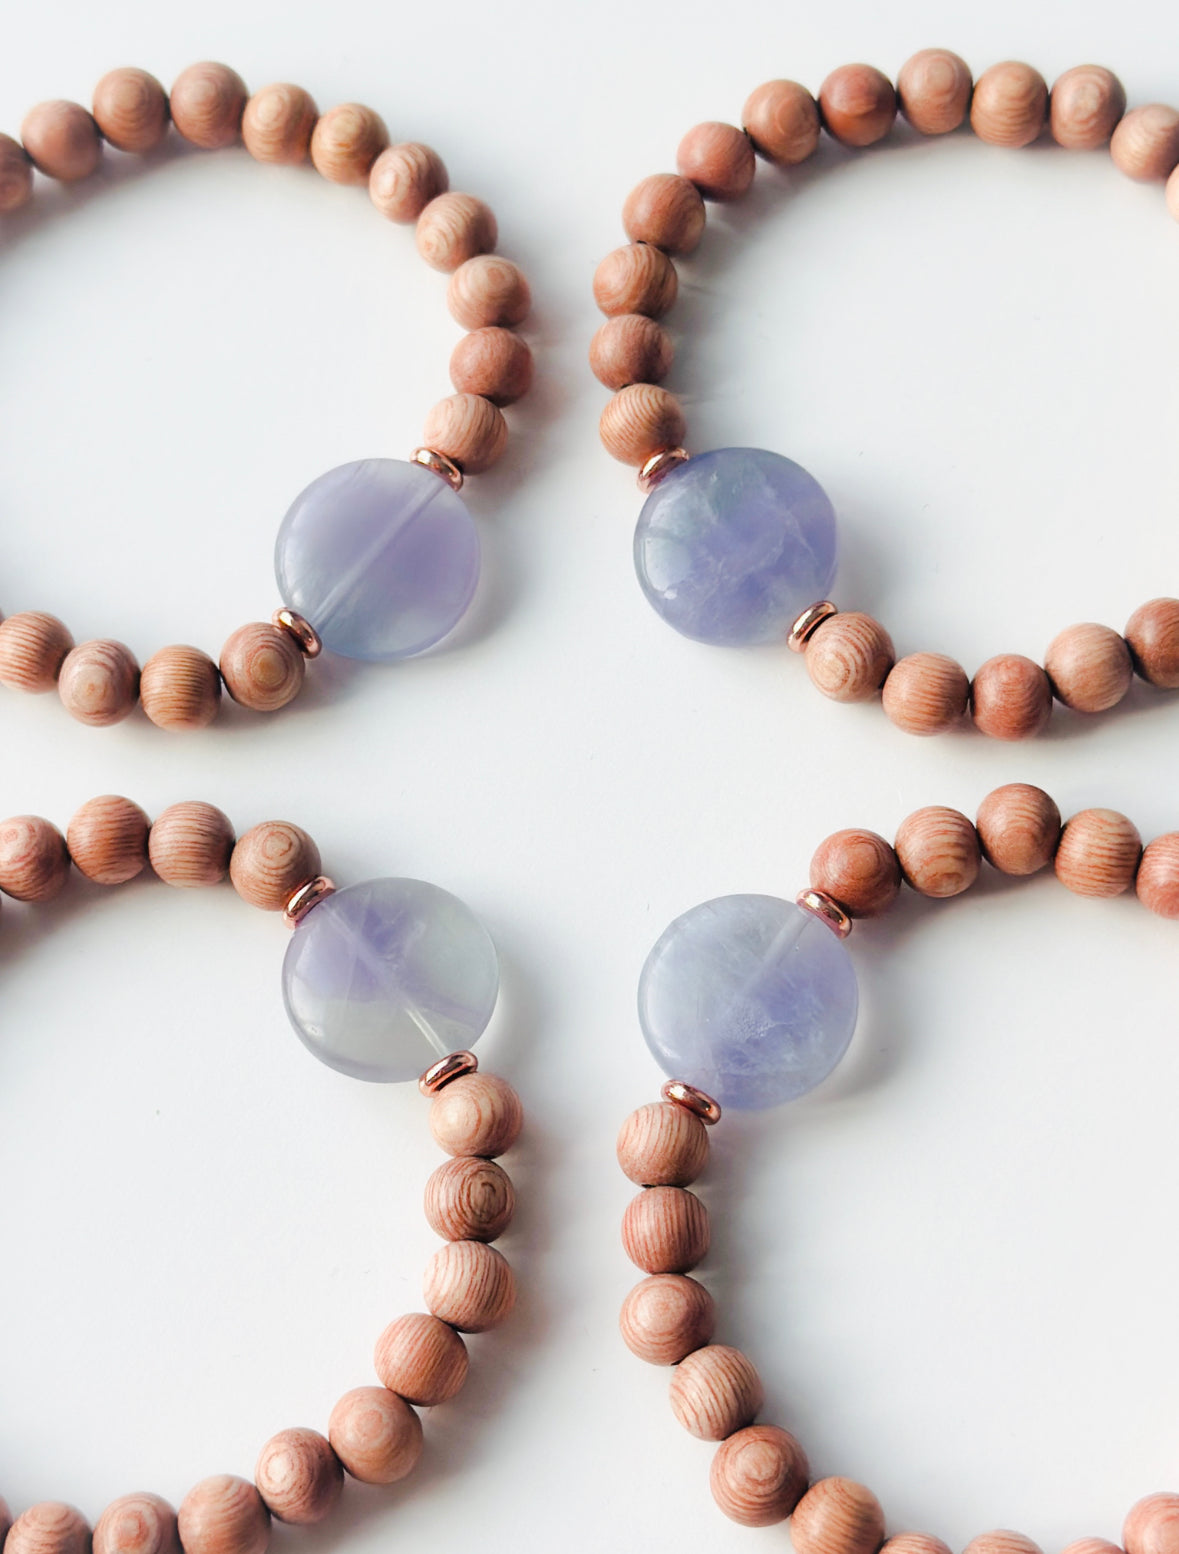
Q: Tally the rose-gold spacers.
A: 8